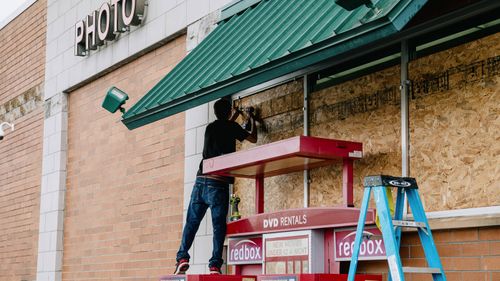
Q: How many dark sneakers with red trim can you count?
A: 2